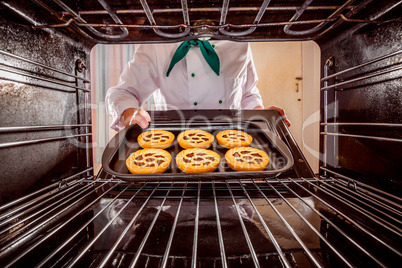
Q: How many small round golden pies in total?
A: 6